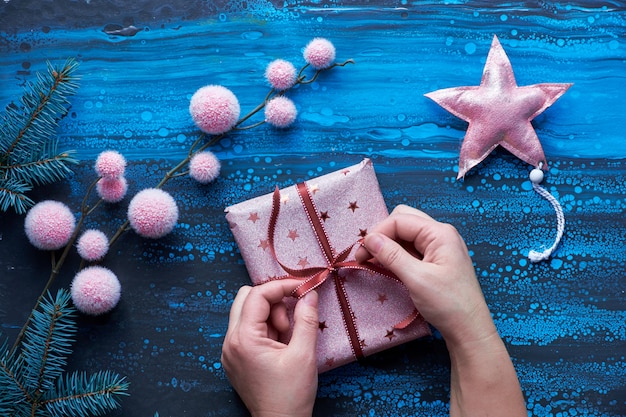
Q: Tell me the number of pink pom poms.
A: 11